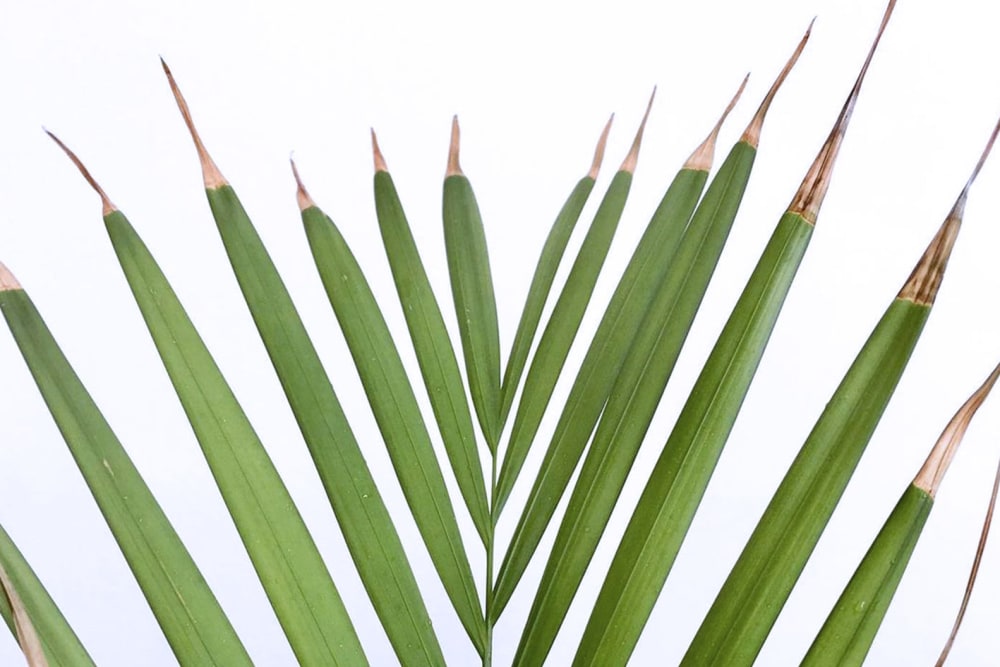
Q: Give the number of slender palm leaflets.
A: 14